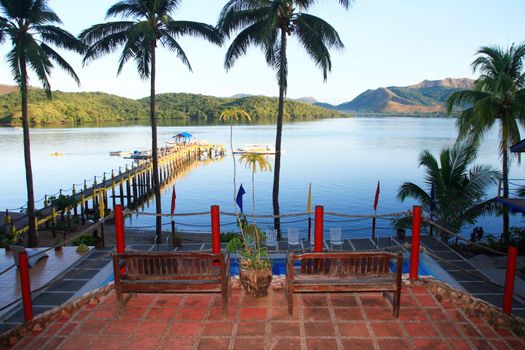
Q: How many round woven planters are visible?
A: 1